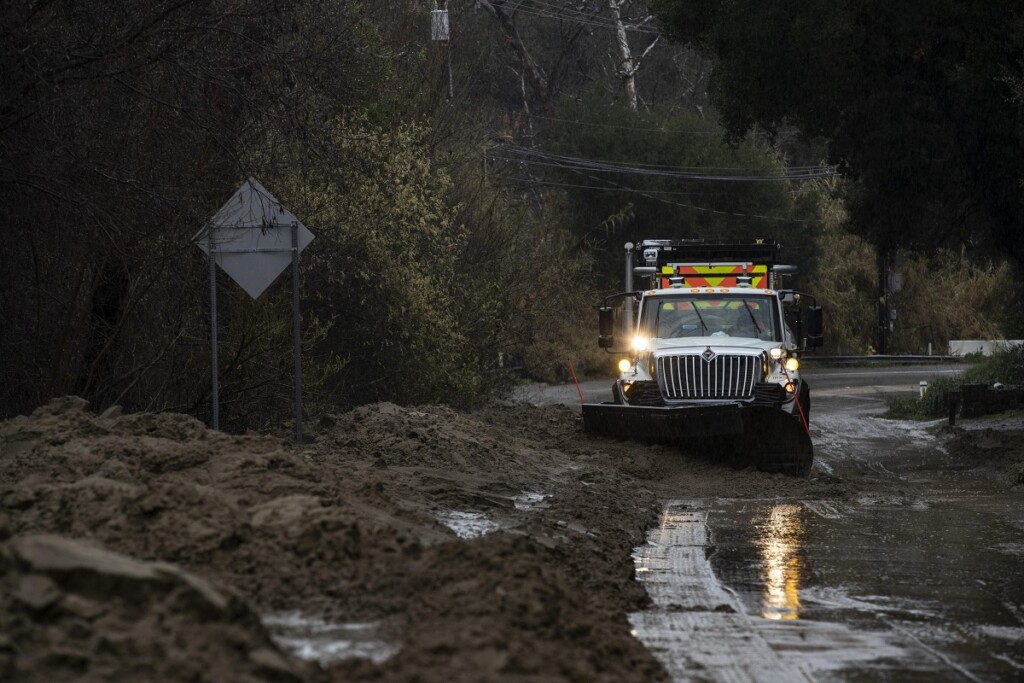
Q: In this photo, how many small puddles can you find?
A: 3